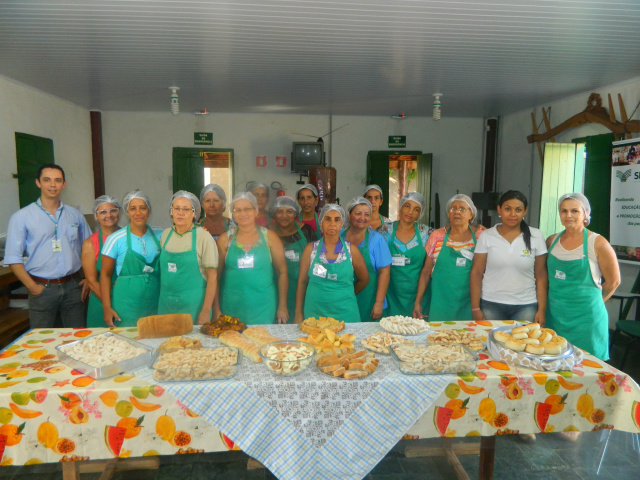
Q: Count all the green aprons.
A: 14